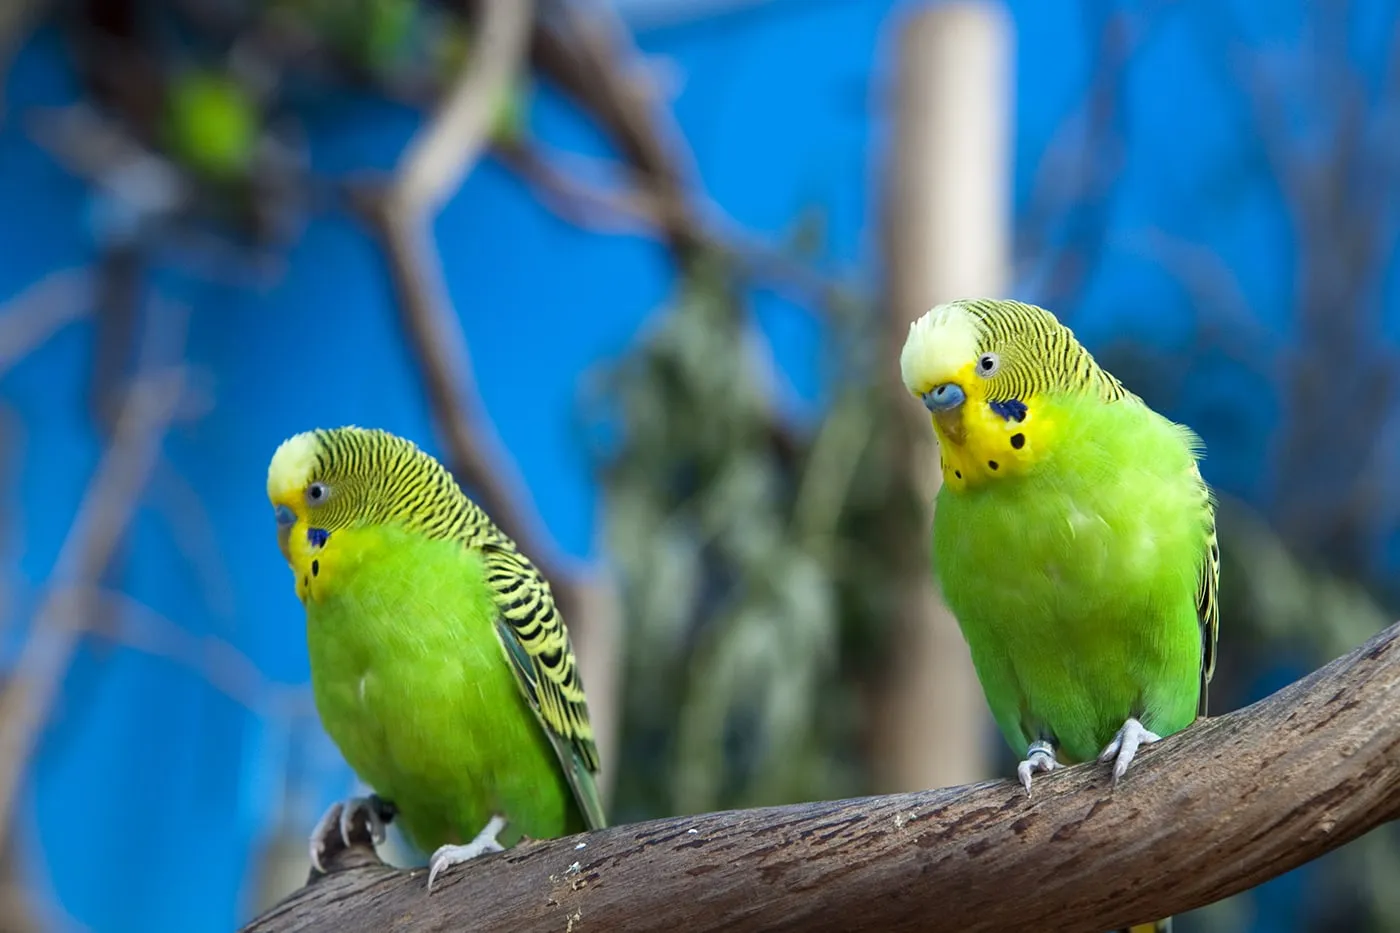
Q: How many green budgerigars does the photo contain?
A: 2